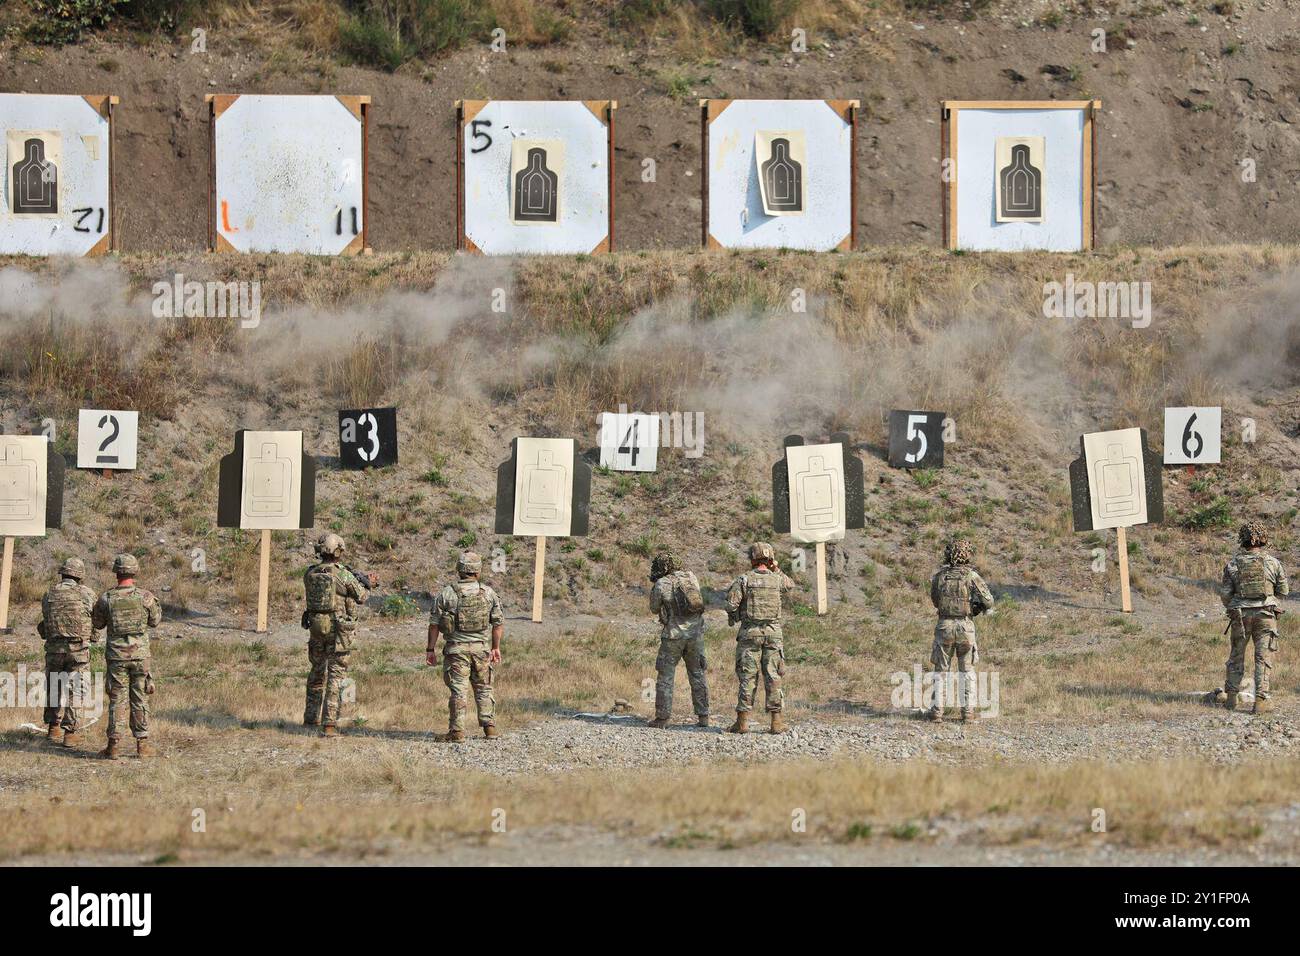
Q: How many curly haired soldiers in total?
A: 0